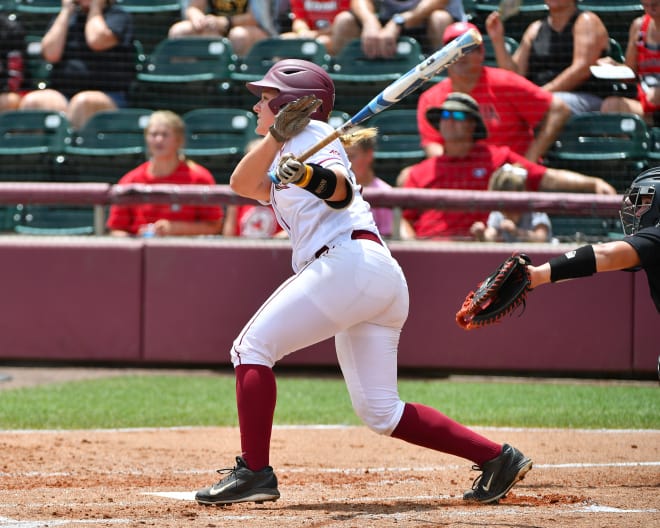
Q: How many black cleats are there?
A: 2